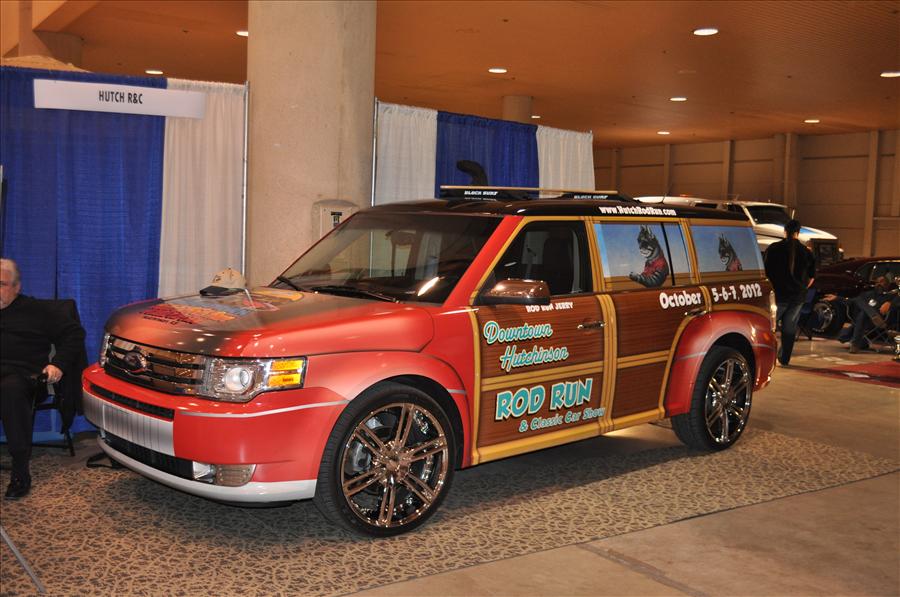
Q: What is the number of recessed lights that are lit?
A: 9